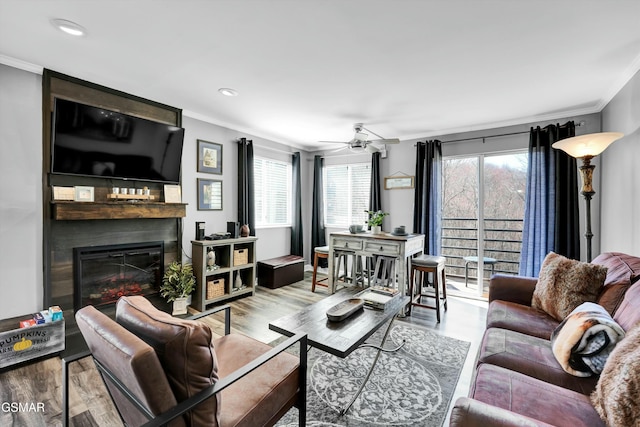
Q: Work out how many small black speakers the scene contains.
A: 2